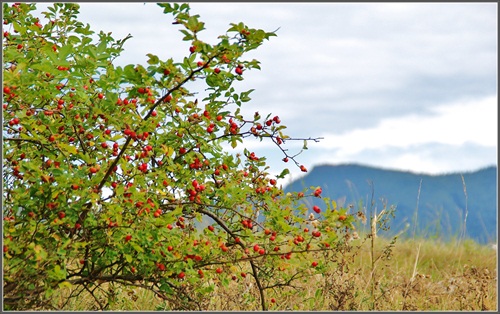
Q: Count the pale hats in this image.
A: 0